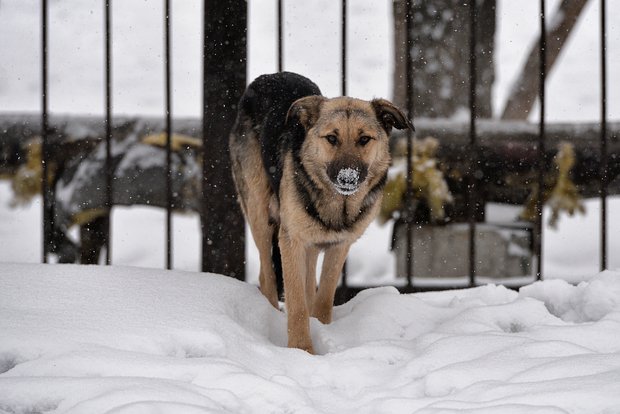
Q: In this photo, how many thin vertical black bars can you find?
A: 9